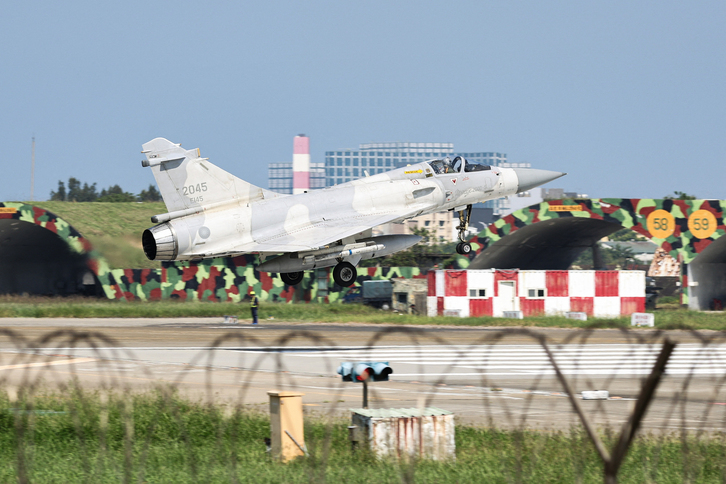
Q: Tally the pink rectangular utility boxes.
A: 0